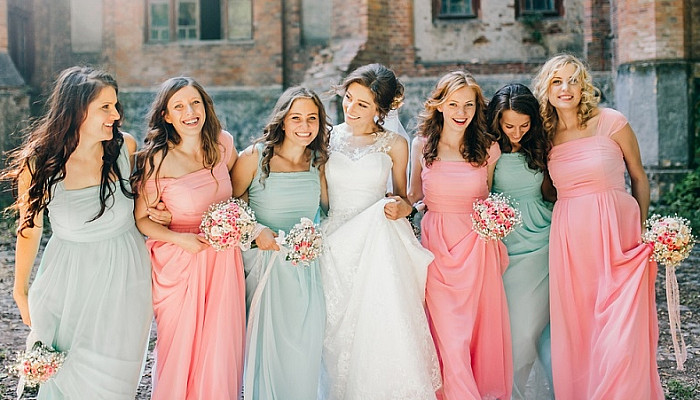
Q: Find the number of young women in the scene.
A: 7